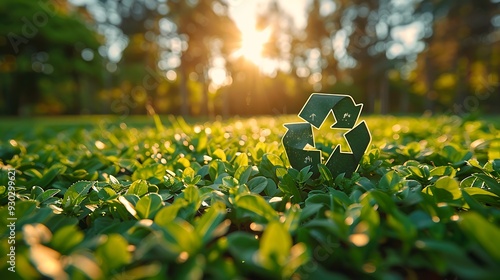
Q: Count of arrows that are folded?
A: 3